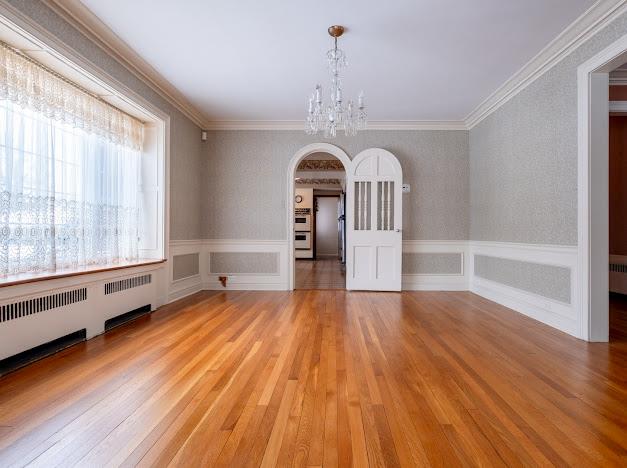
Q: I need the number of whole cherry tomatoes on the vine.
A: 0